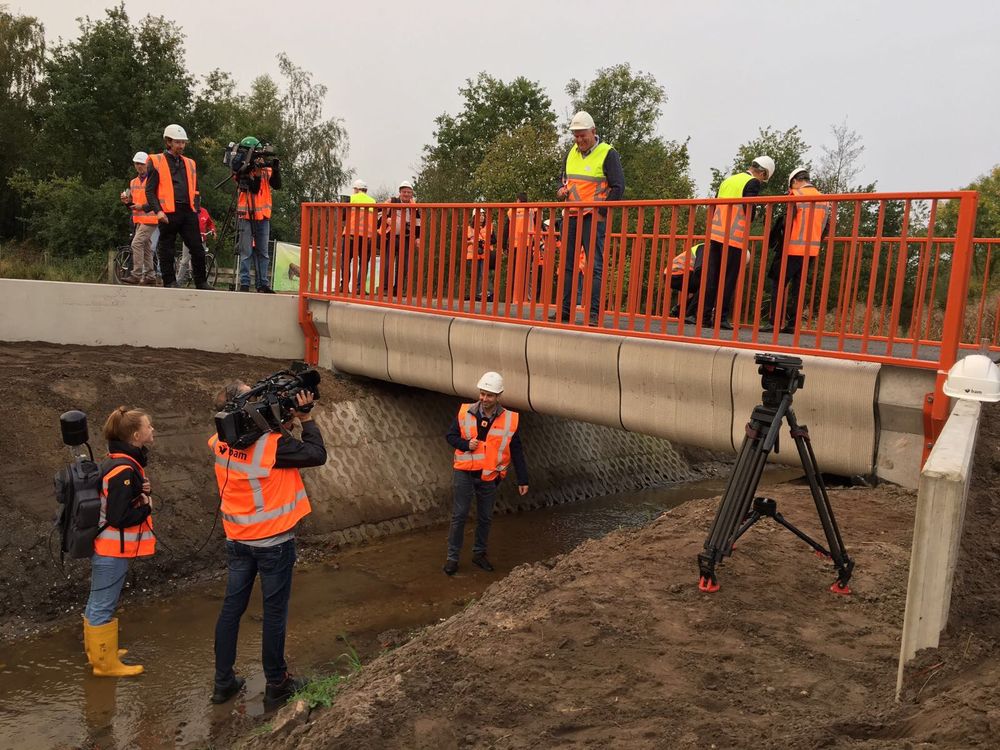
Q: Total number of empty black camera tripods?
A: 1